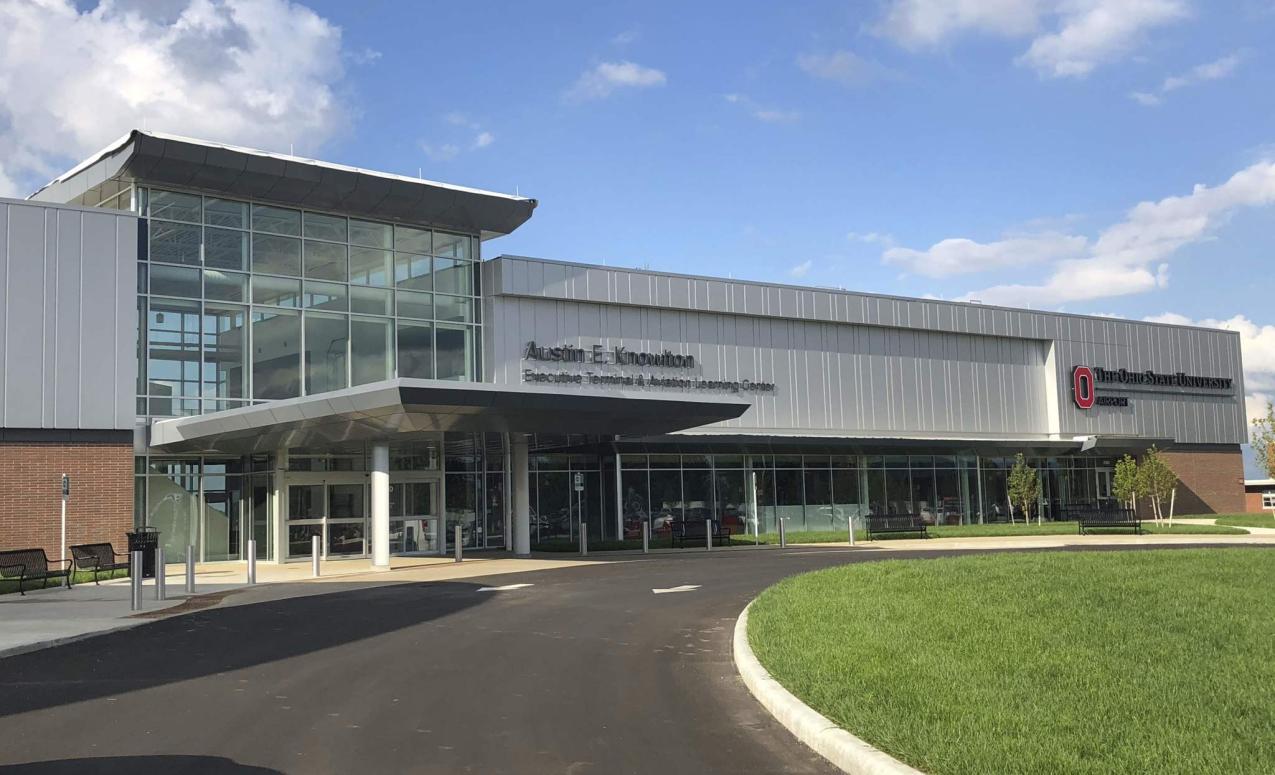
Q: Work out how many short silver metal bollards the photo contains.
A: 11